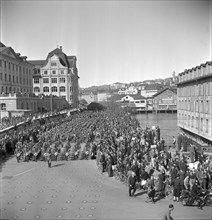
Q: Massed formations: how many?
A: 1